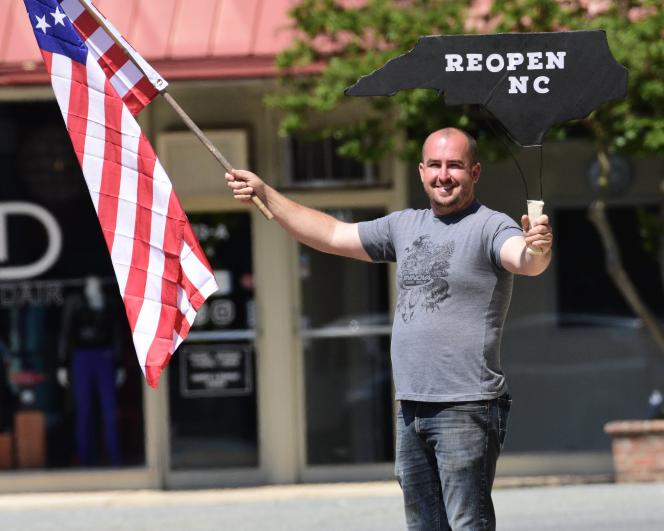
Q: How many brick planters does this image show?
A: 1